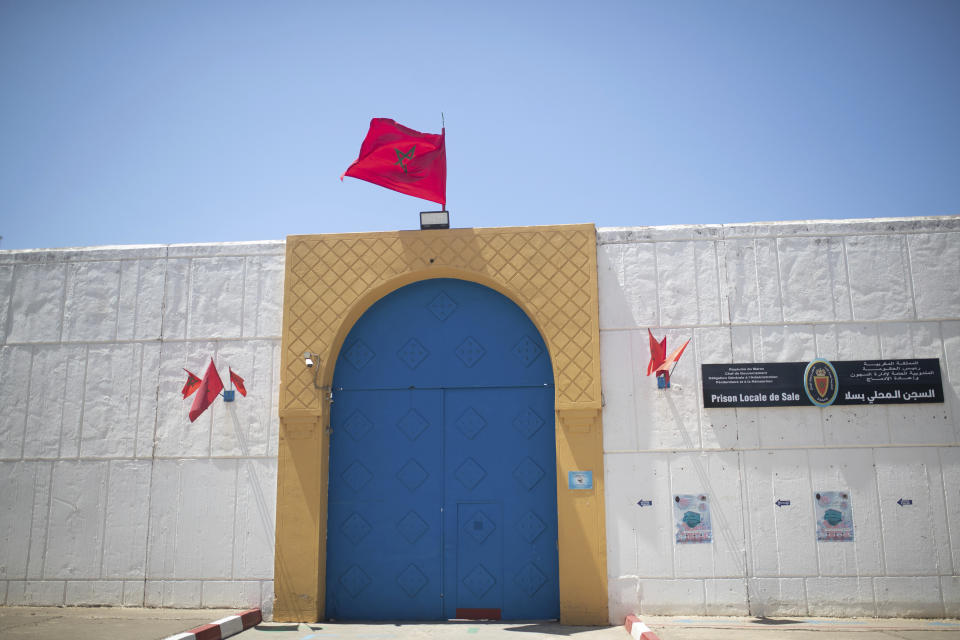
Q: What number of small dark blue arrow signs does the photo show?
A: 3